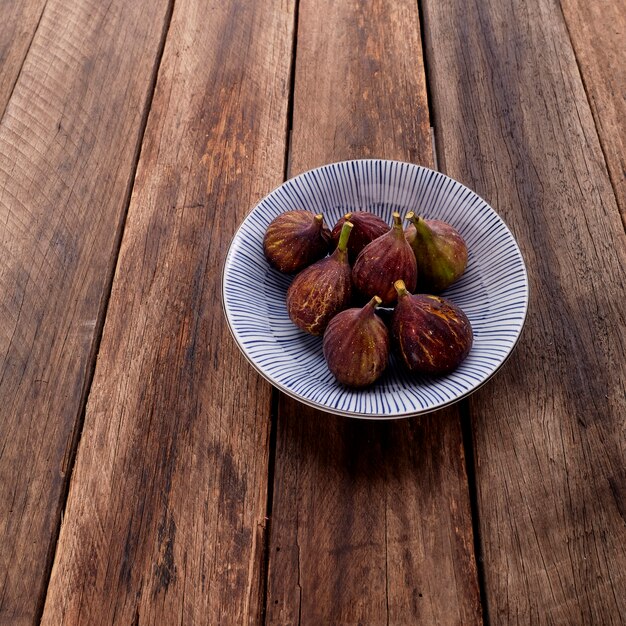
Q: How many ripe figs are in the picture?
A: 7